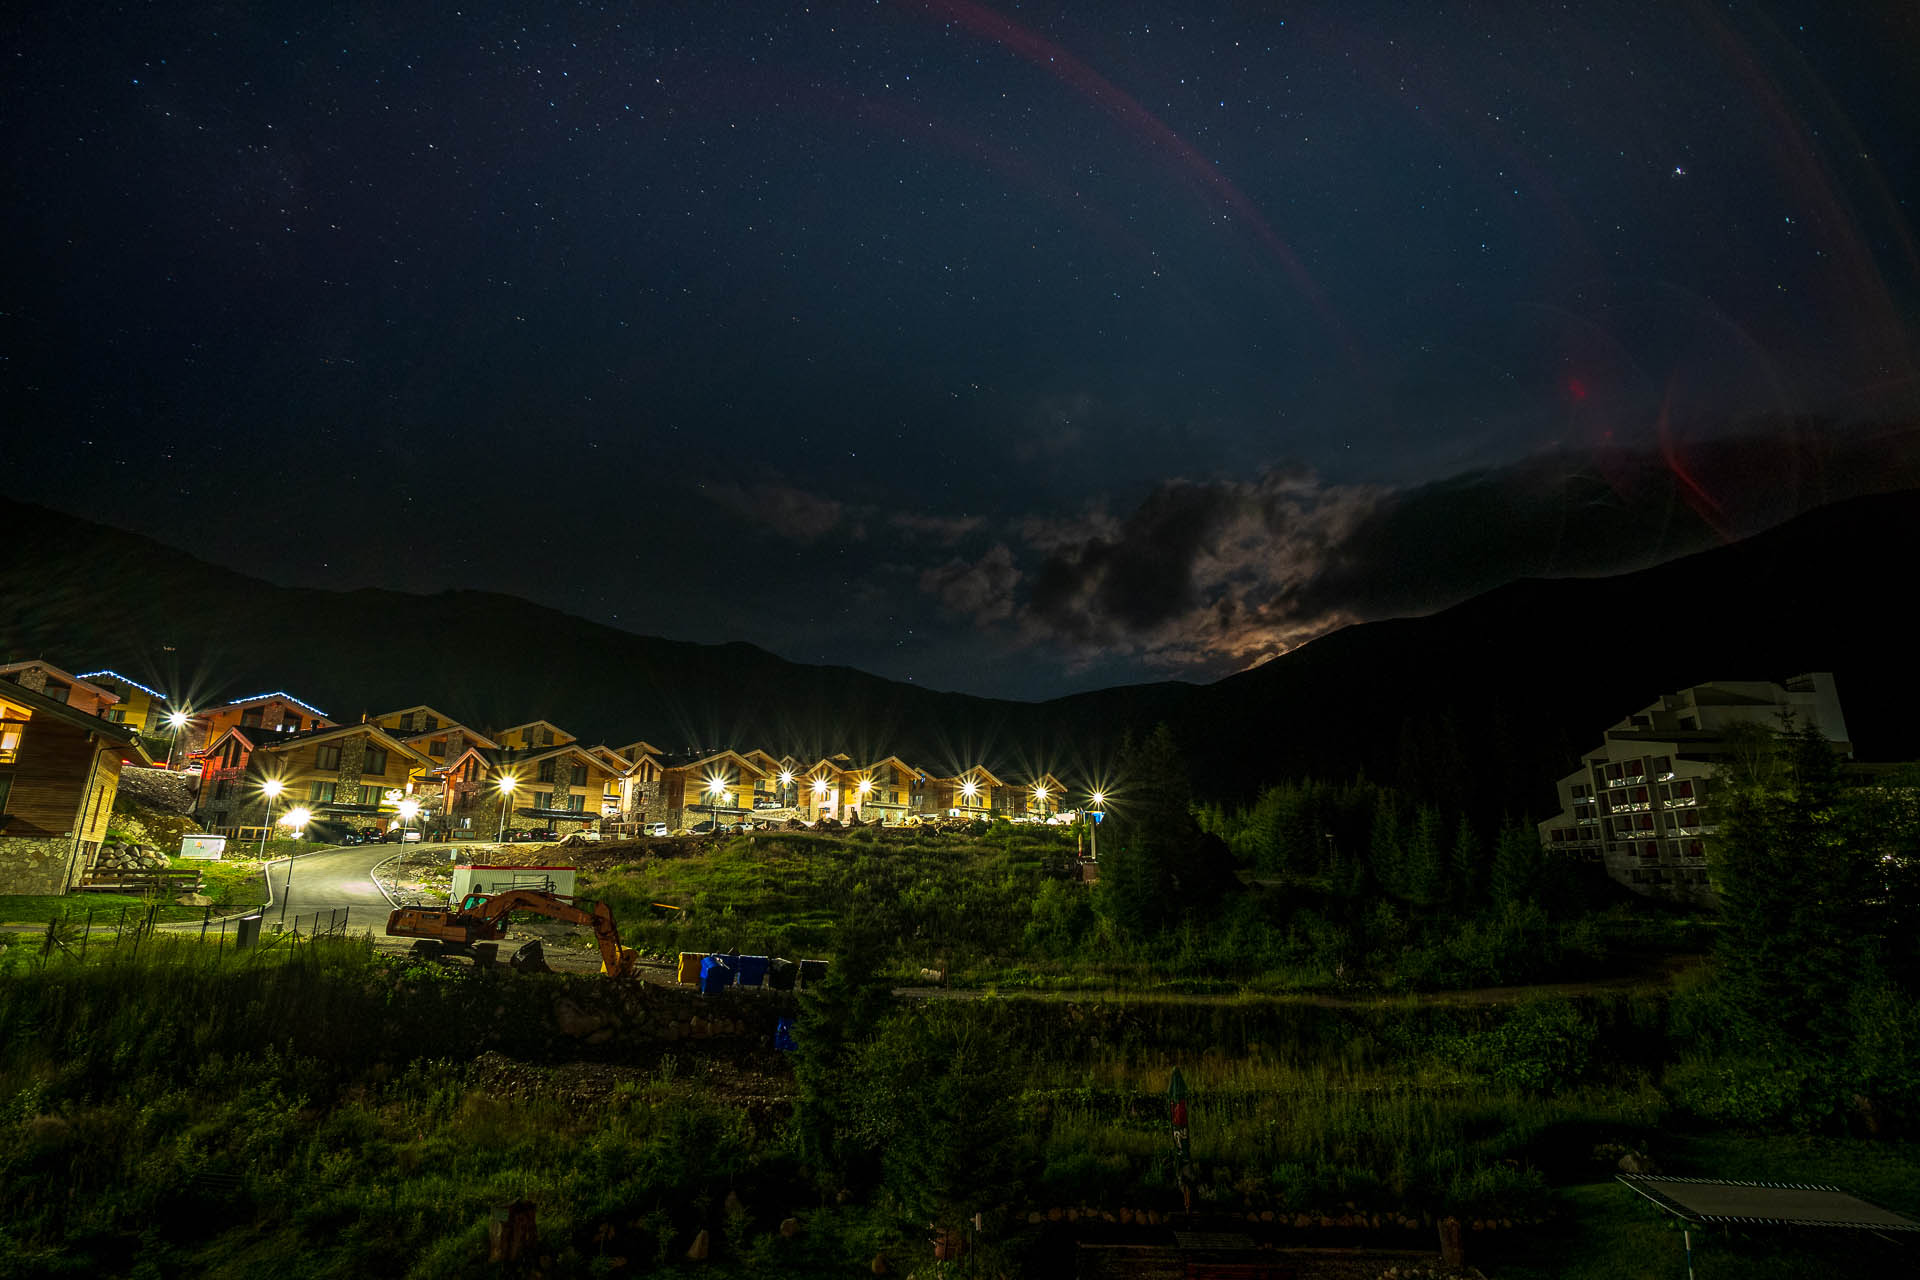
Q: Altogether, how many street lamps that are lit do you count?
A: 13